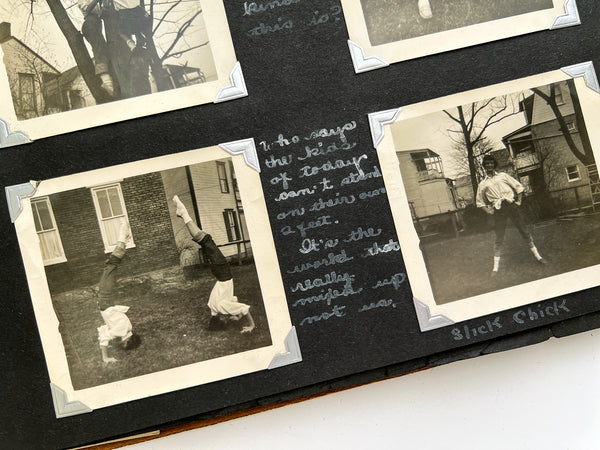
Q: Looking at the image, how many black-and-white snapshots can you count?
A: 4